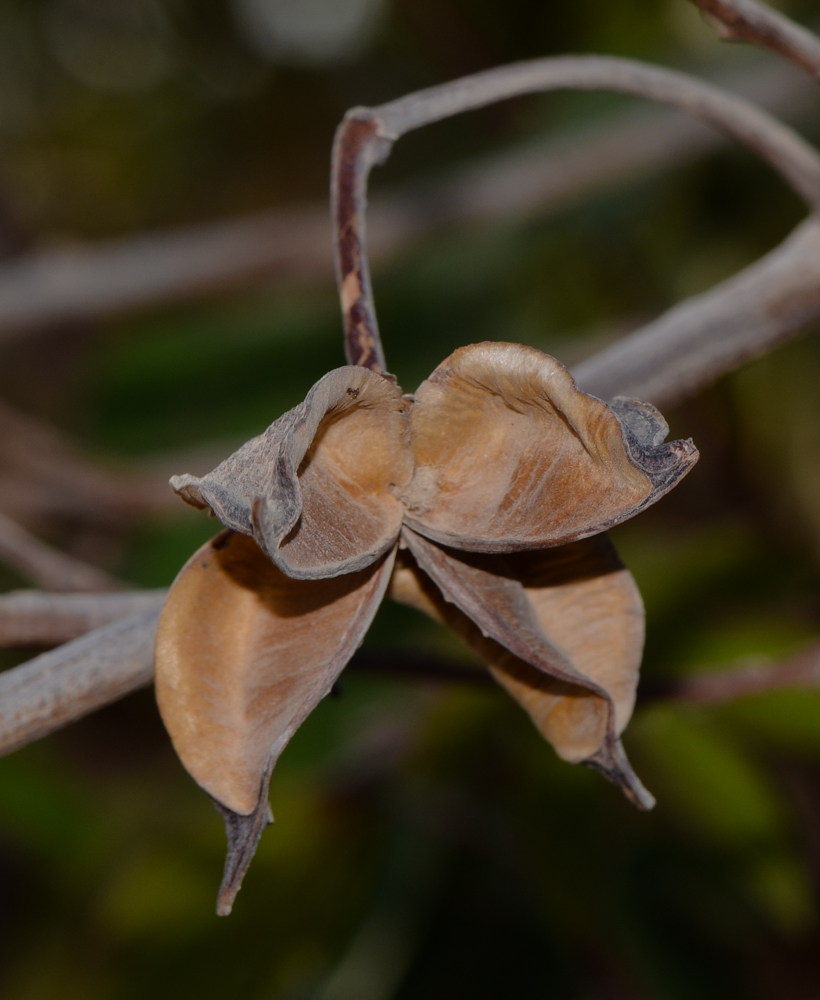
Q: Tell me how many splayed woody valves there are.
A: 4